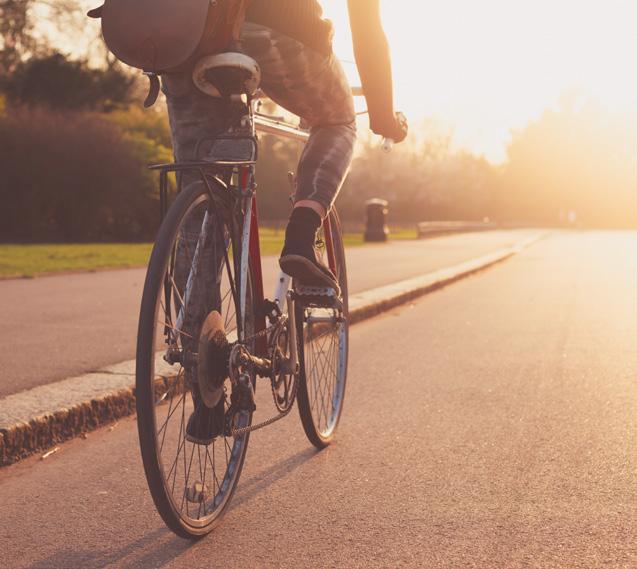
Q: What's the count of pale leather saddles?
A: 1